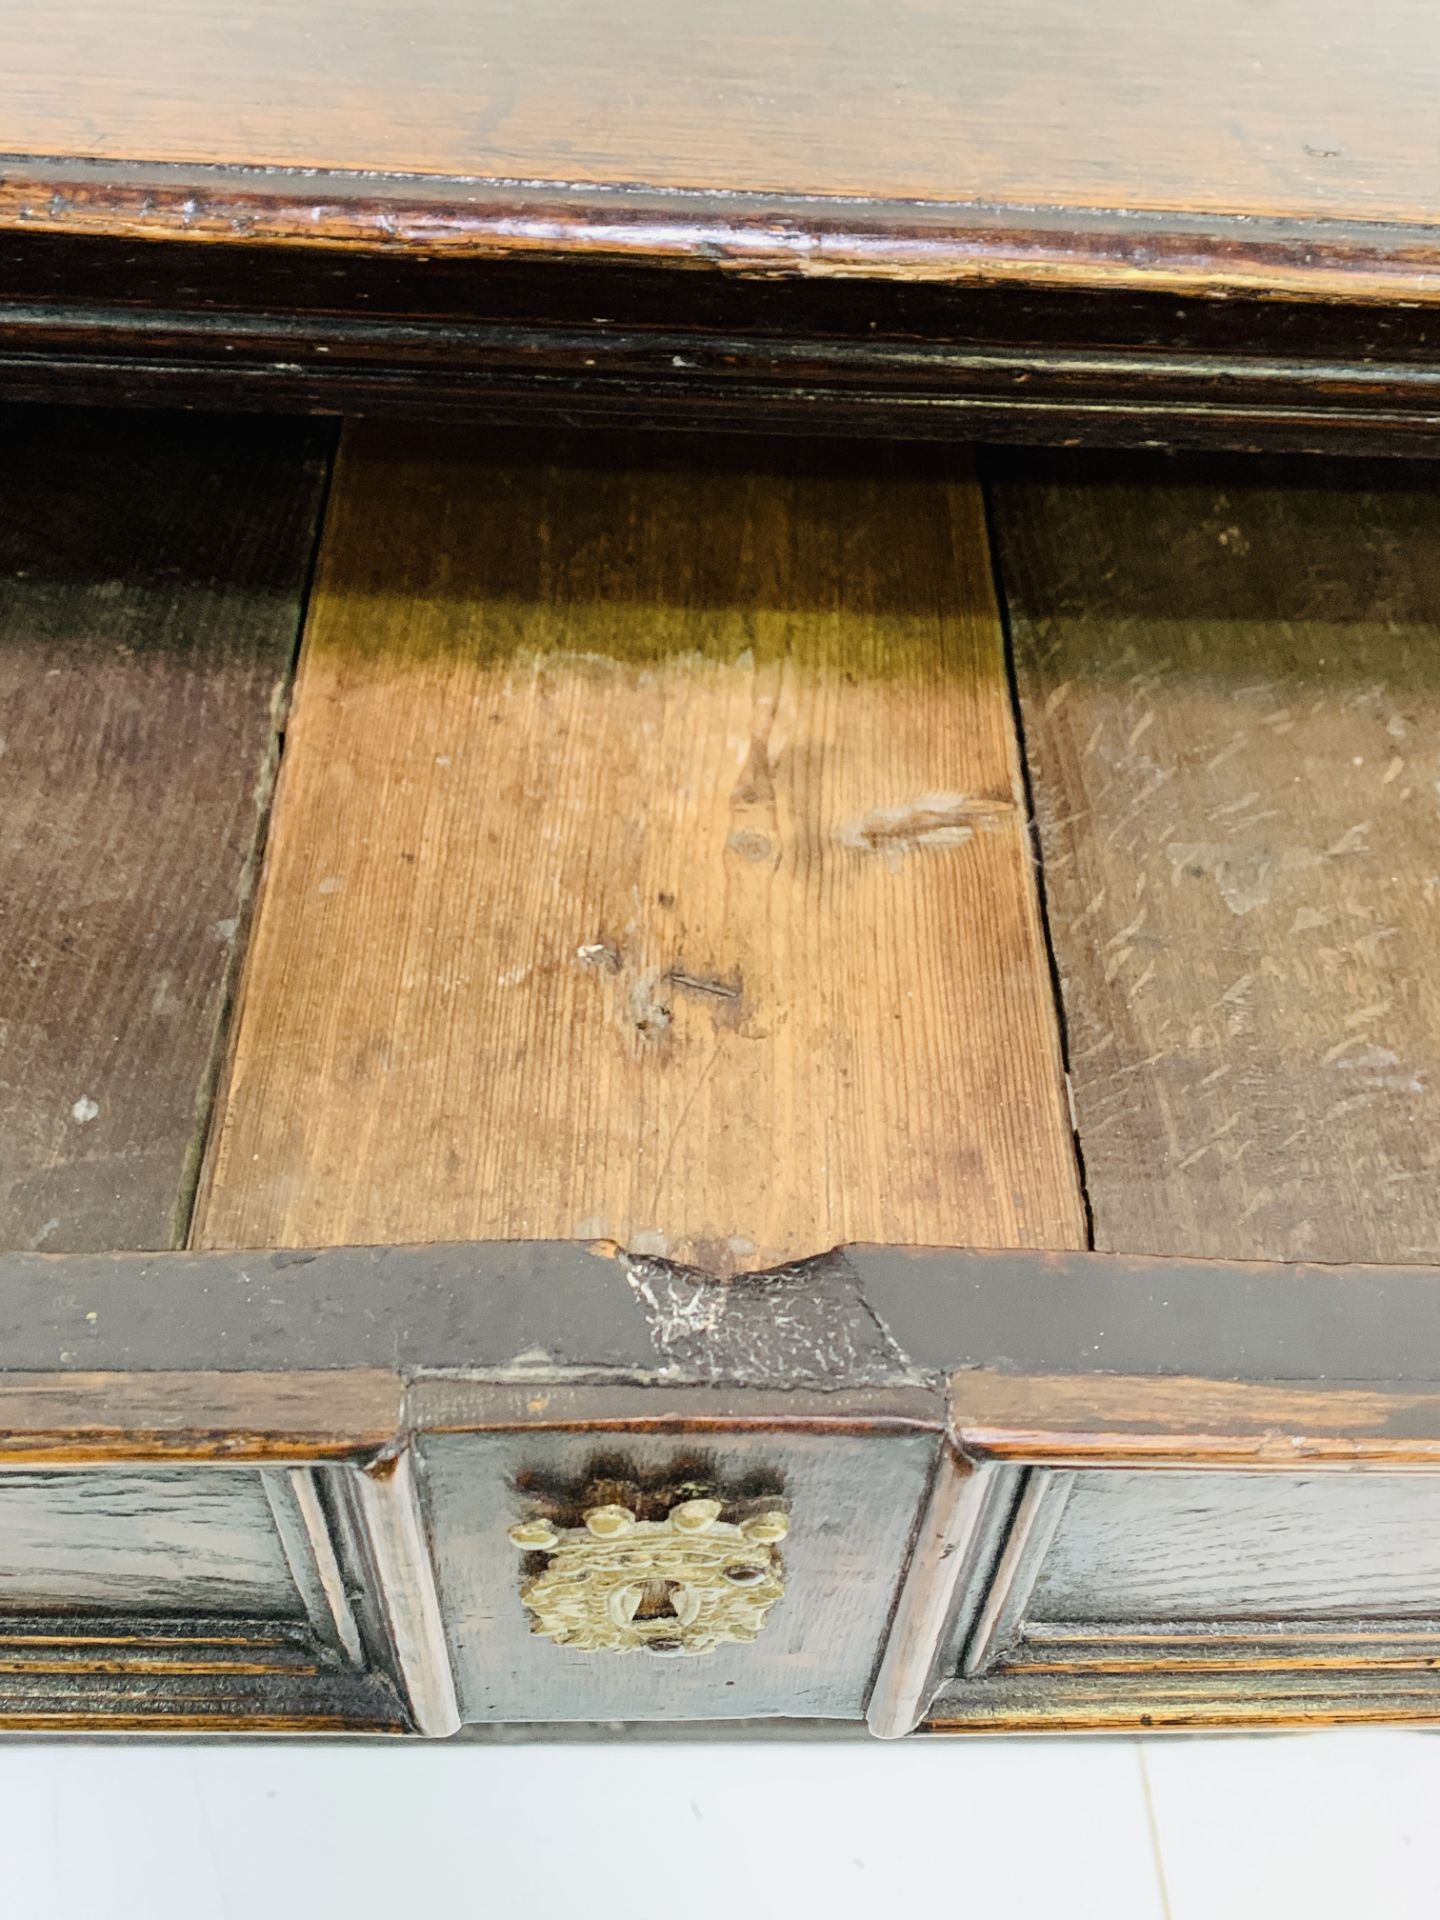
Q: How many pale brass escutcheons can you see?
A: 1